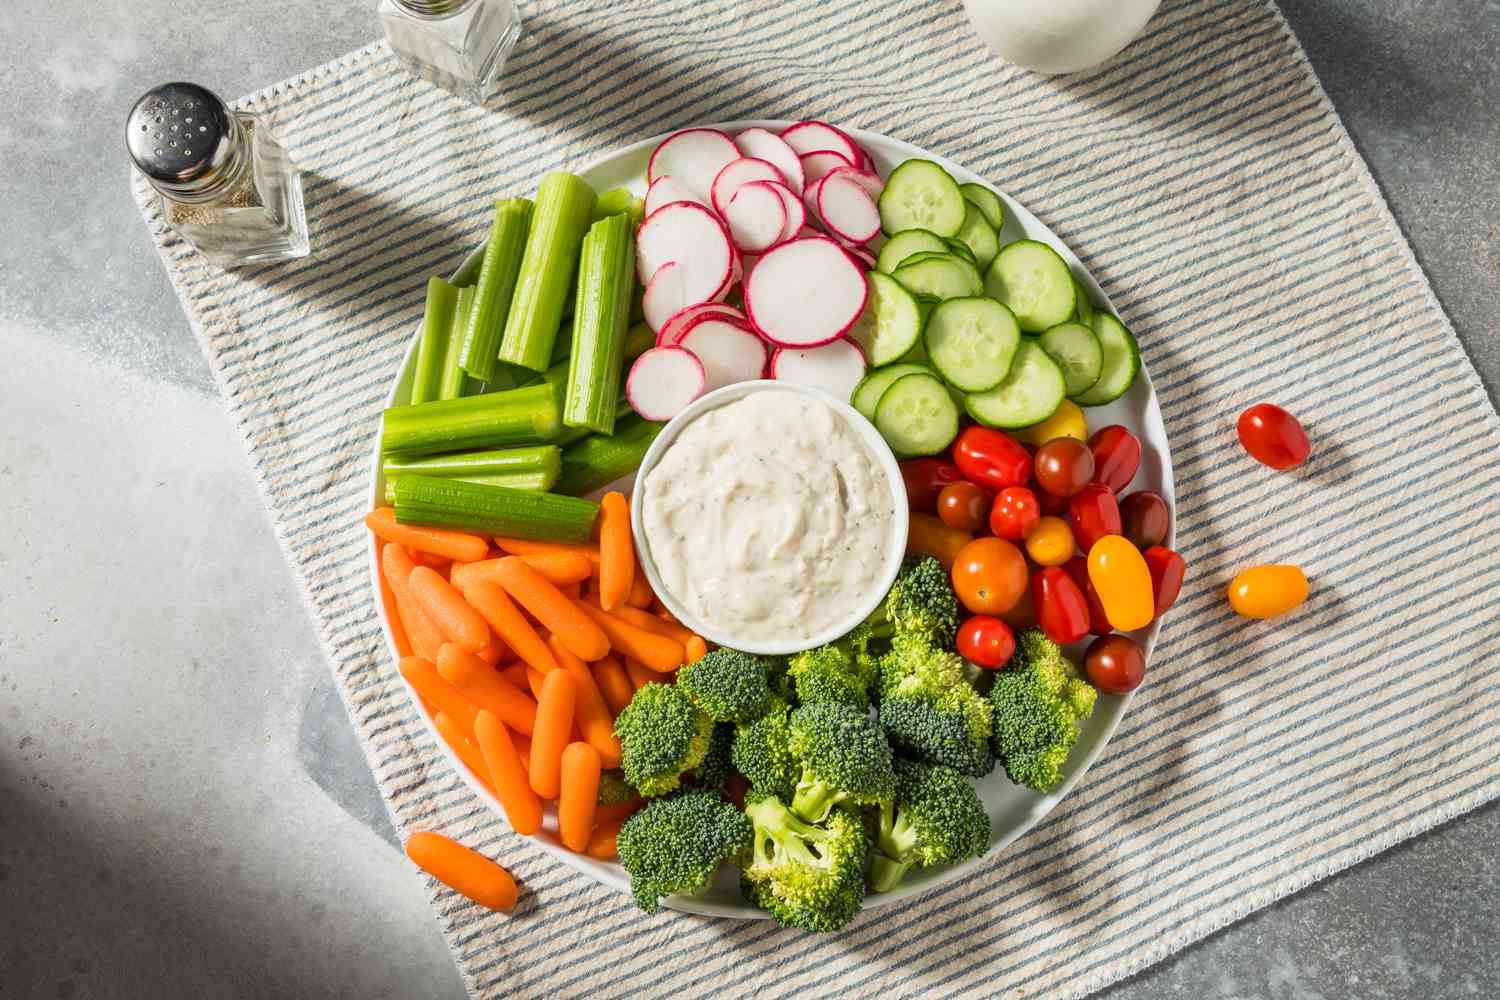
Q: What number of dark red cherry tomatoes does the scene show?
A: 4